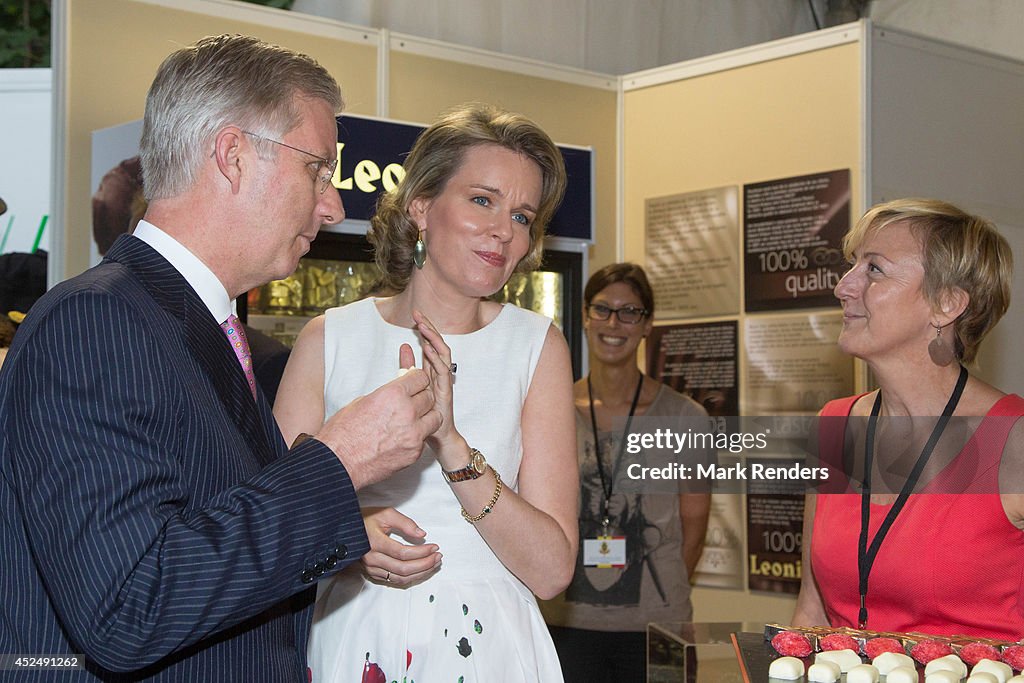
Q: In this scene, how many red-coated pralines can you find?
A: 6